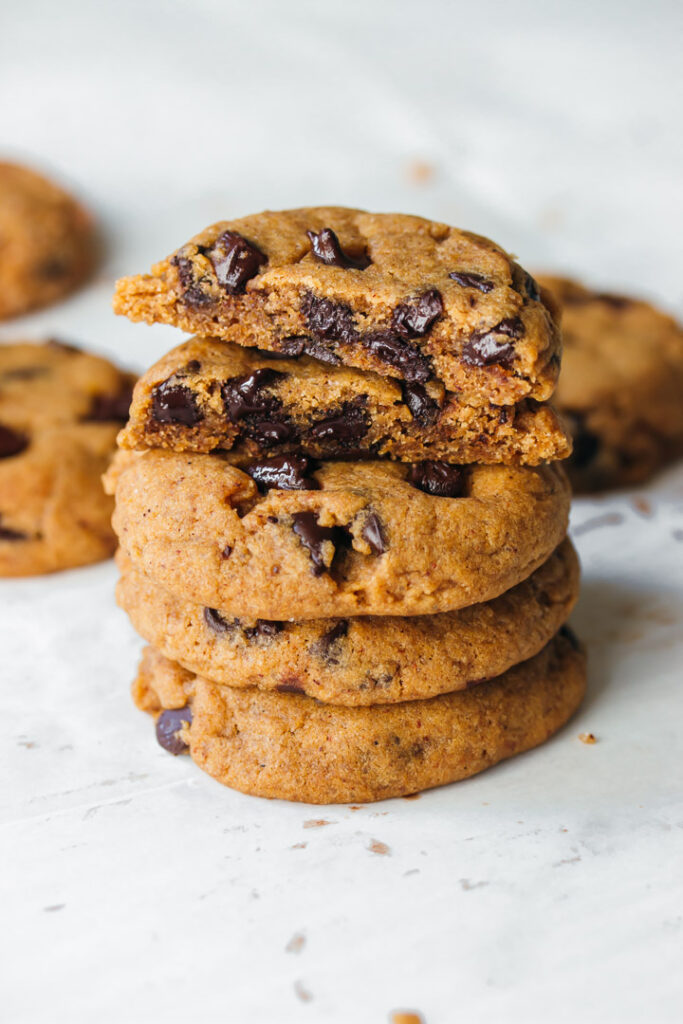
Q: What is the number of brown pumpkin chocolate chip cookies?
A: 8